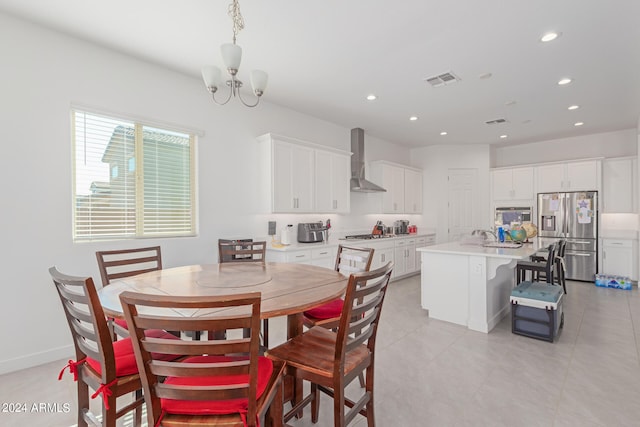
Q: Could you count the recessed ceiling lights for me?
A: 8